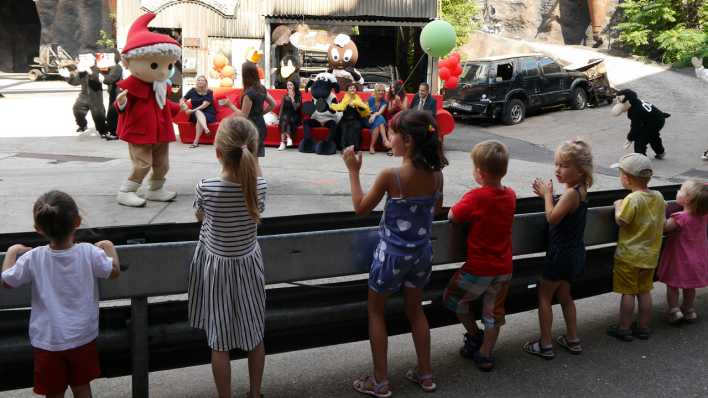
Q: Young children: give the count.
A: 7